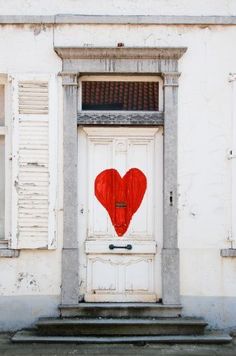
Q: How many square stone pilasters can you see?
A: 2